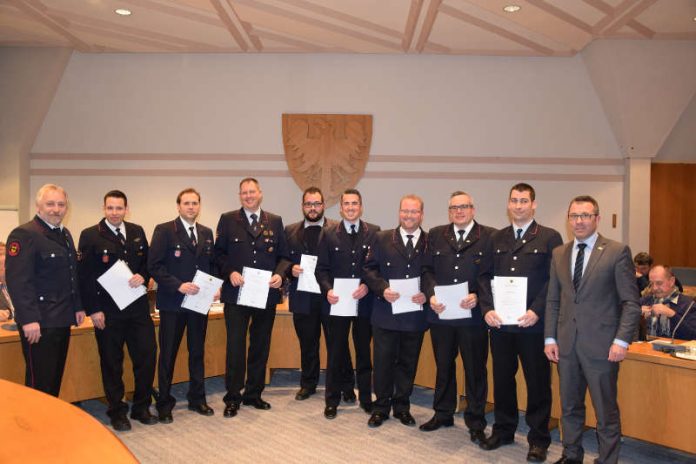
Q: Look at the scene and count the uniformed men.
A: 9